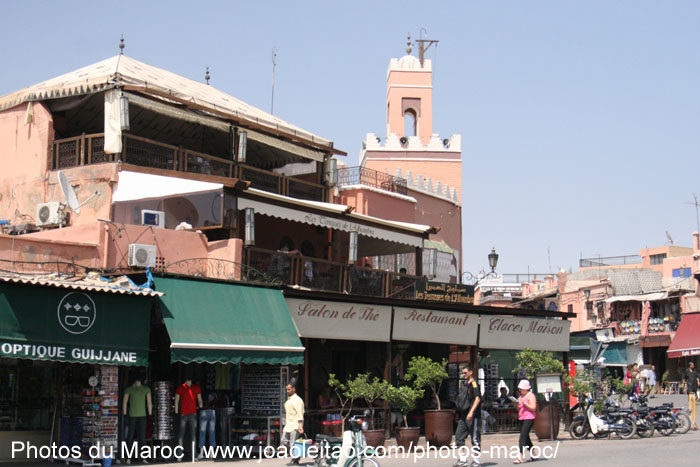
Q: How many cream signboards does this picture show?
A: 3